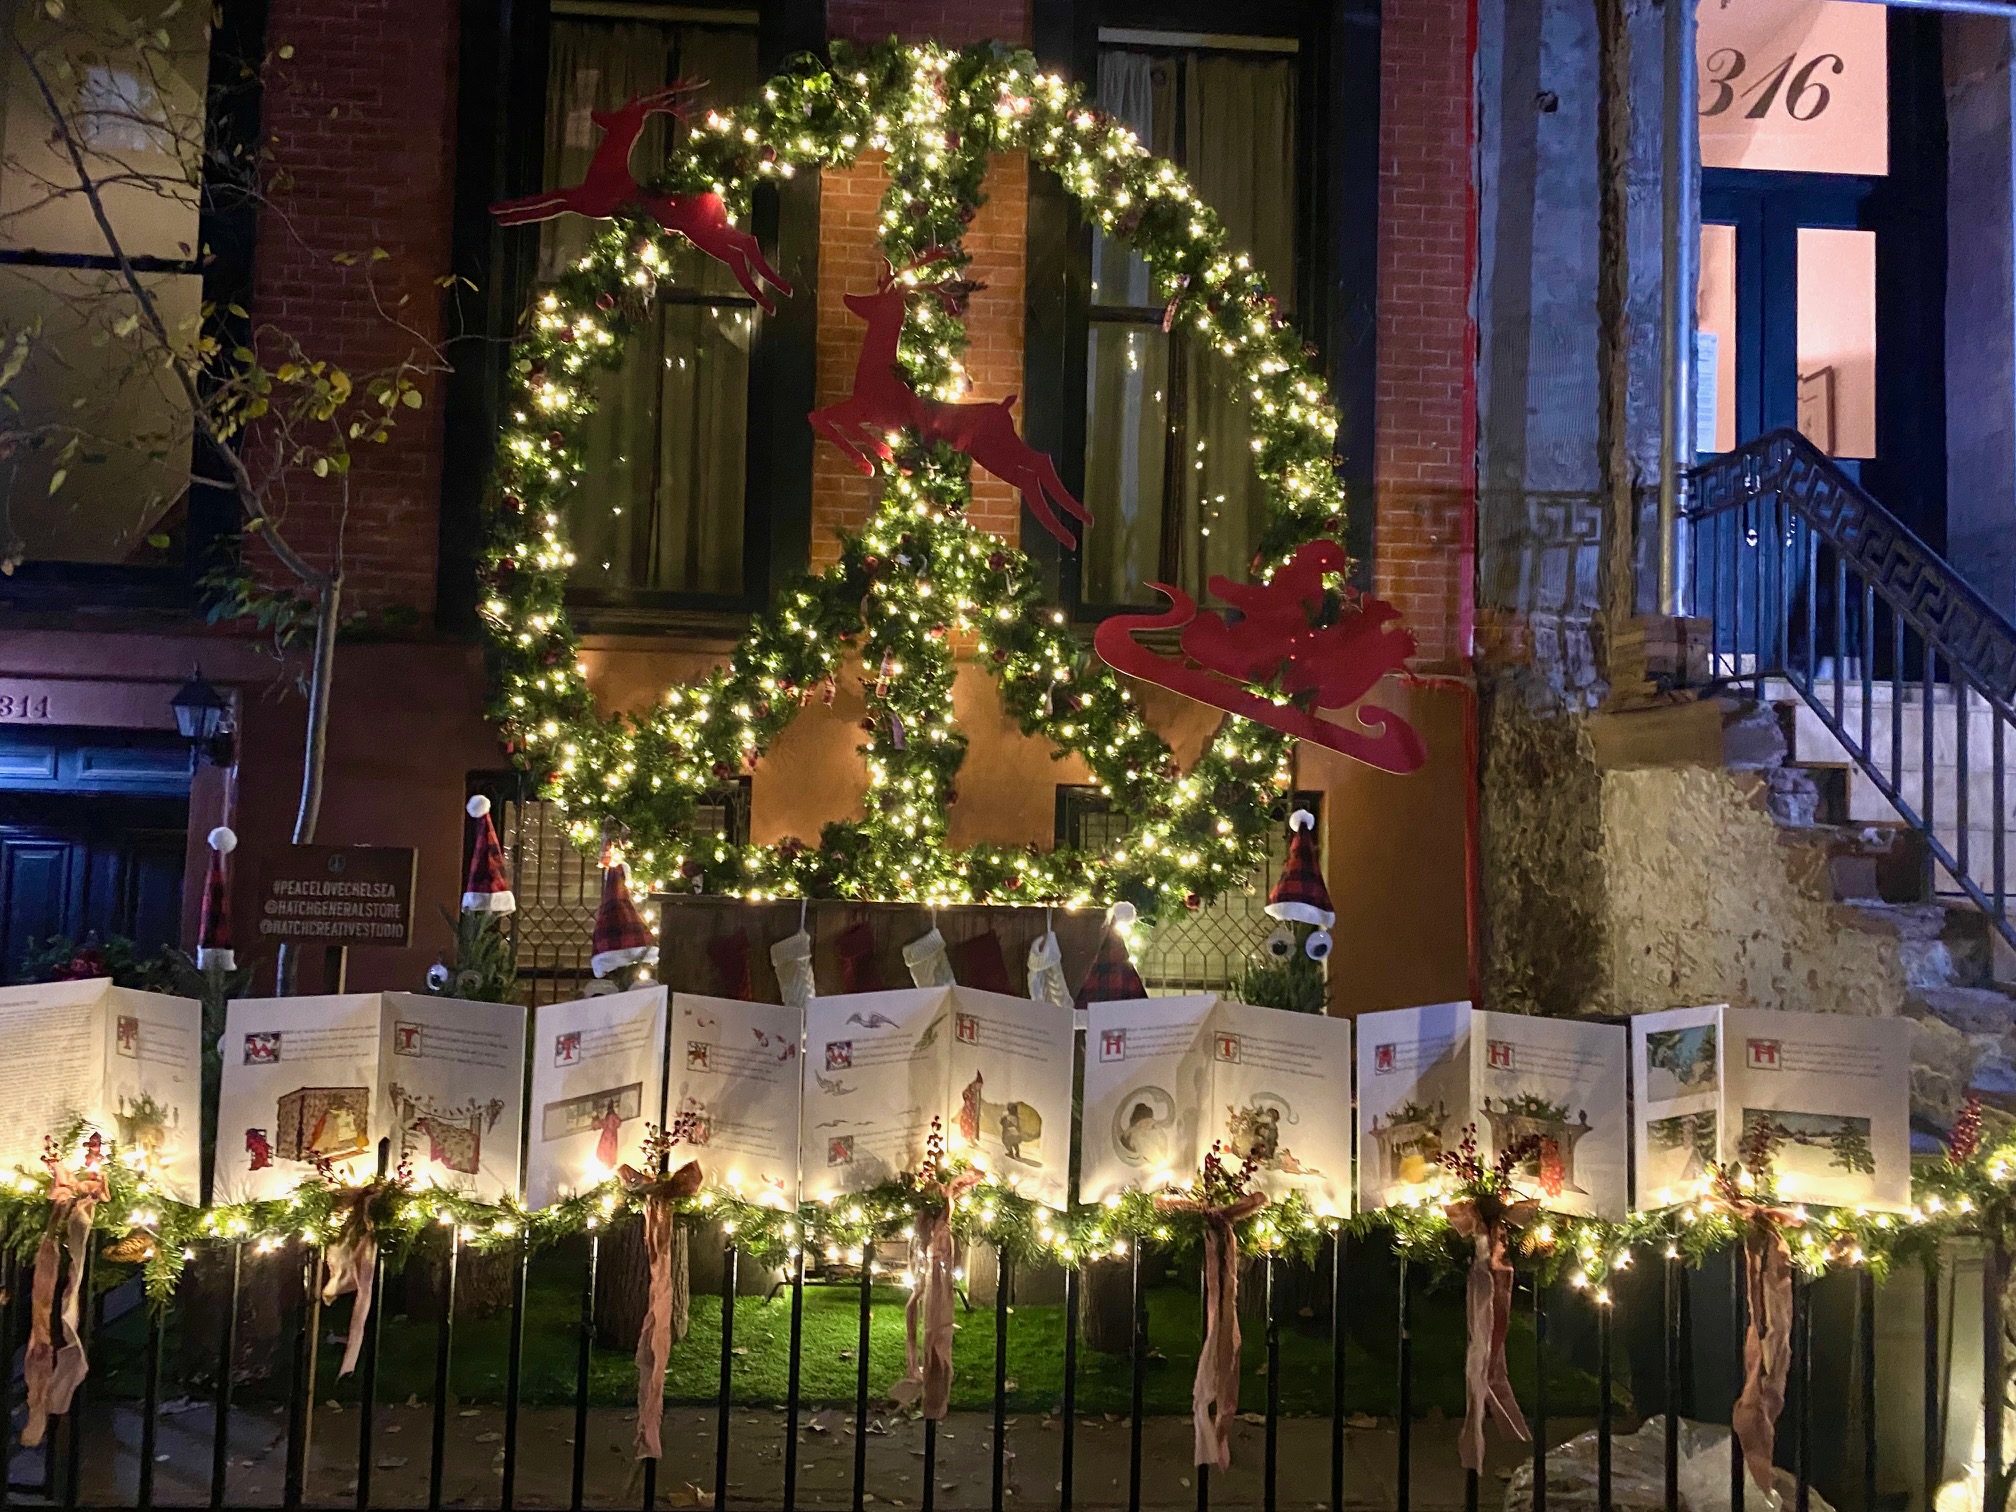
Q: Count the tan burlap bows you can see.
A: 7